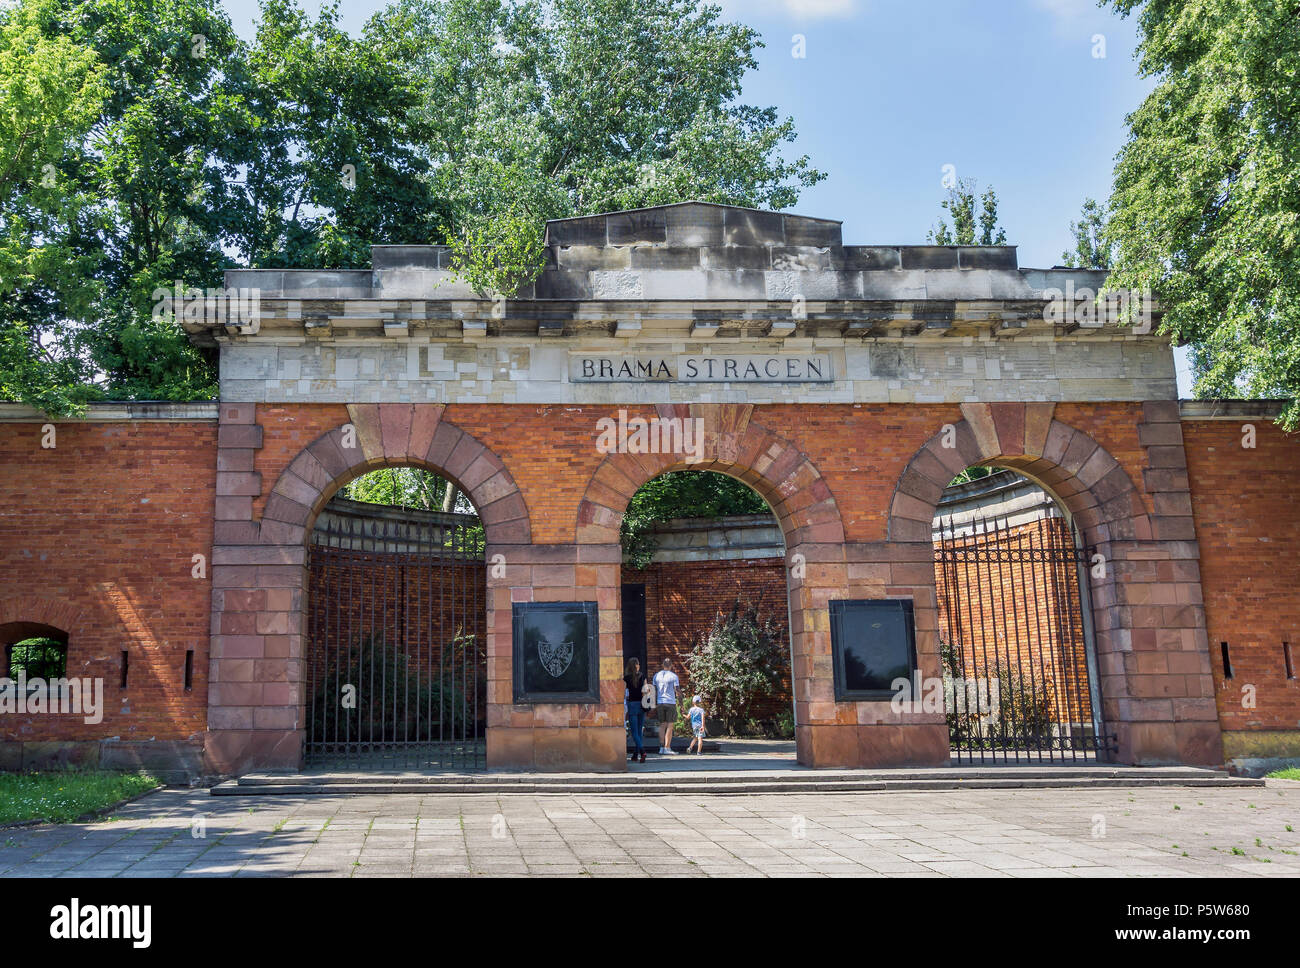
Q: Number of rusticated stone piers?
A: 4